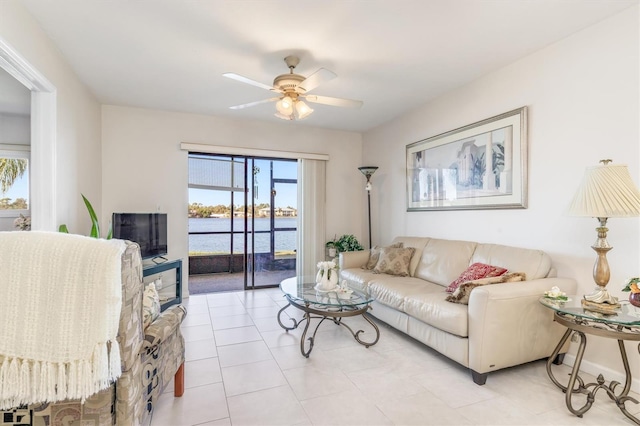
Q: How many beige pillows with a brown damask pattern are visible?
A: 2